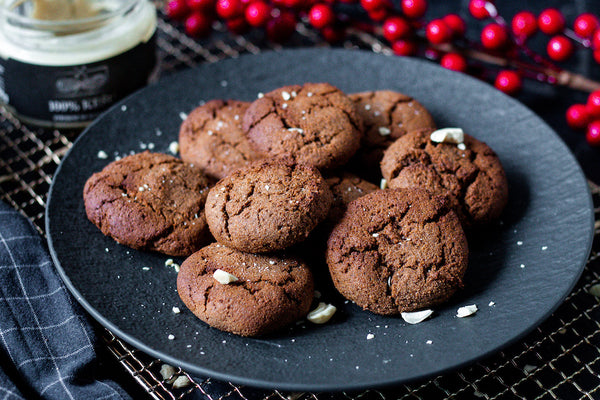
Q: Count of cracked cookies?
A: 9